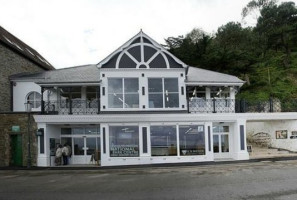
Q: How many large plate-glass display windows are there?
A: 3